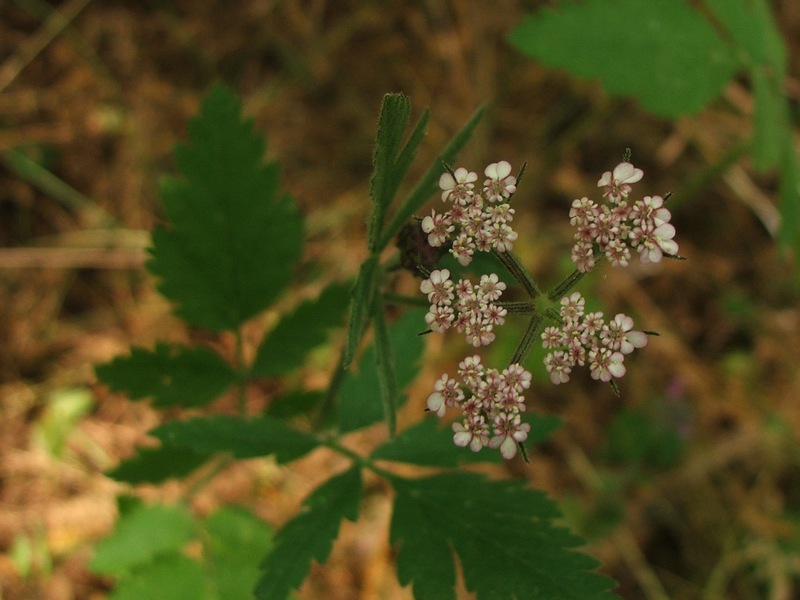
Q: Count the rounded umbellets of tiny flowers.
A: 5